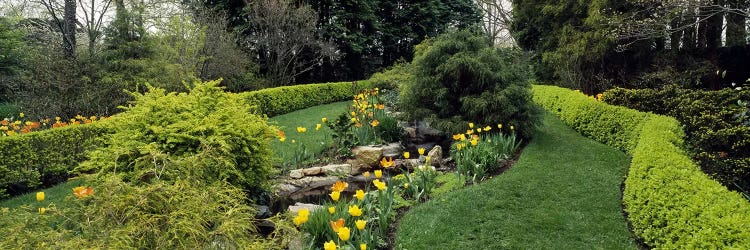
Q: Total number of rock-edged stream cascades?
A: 1